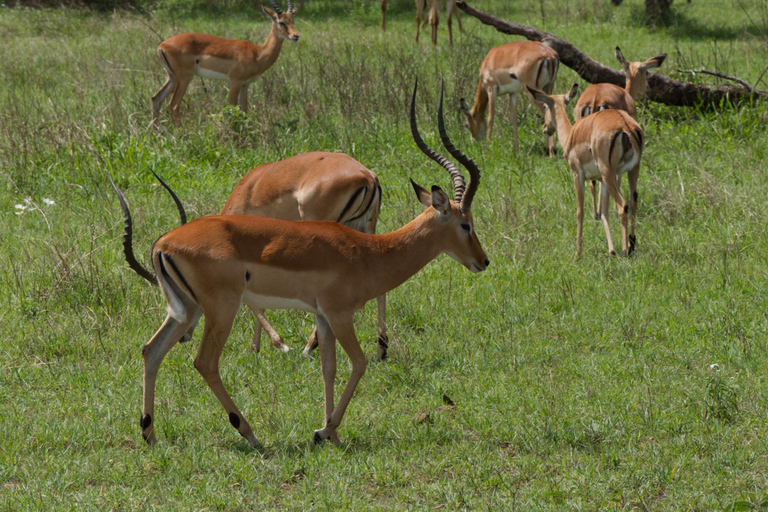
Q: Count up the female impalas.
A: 3